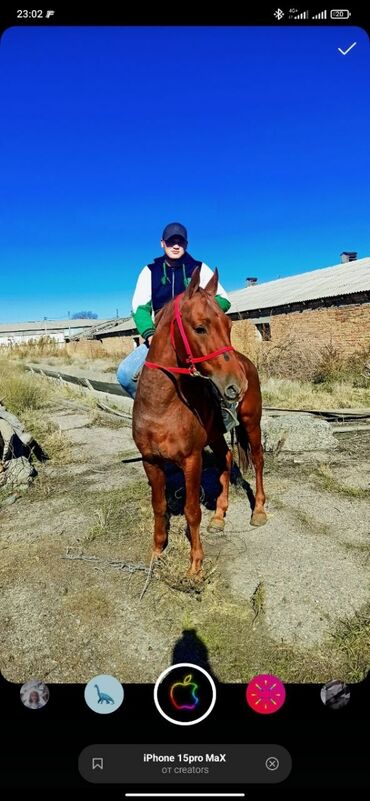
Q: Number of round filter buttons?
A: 5